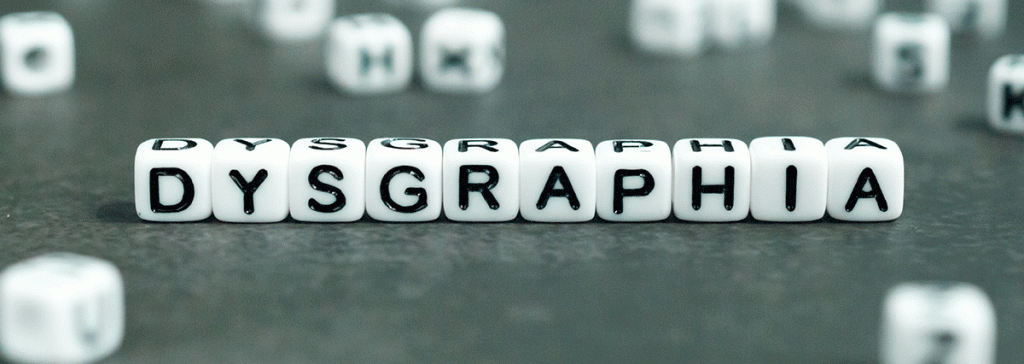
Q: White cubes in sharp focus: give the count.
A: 10